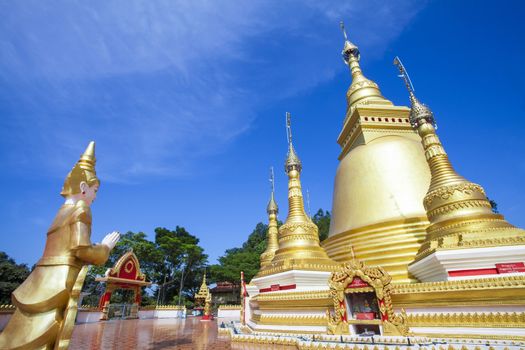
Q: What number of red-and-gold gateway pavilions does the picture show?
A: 1